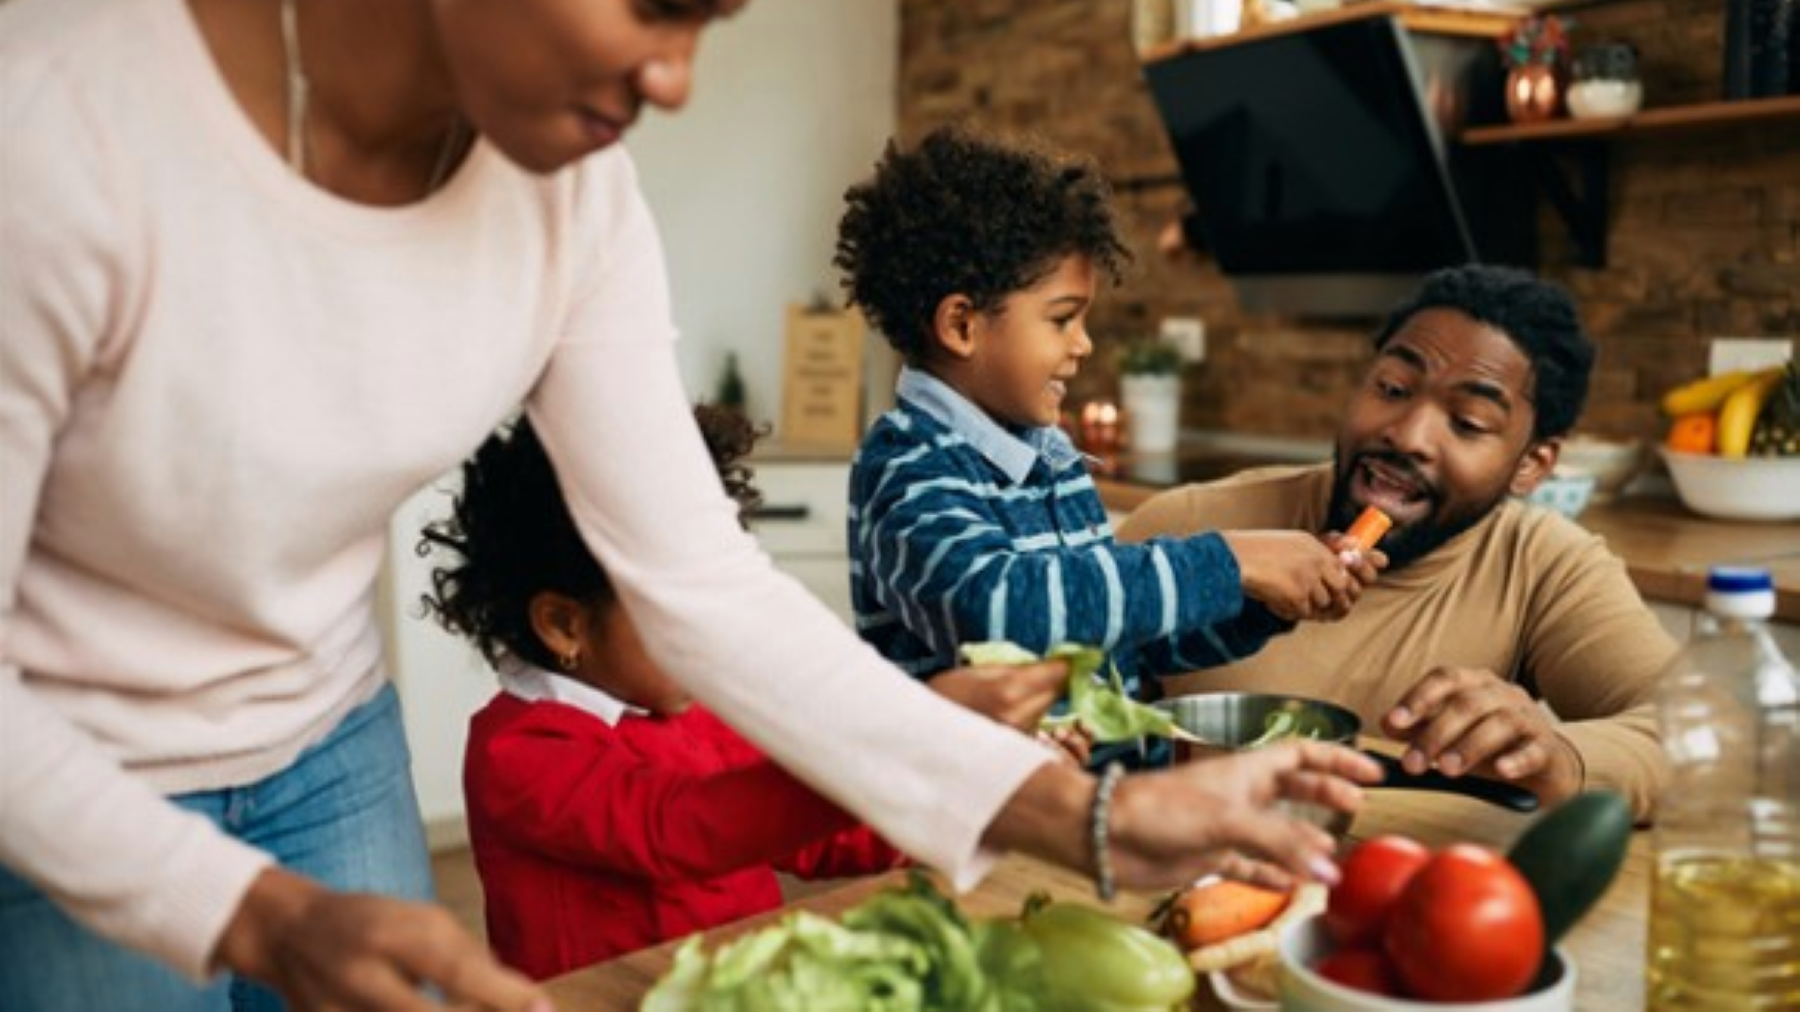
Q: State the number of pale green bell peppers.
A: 1